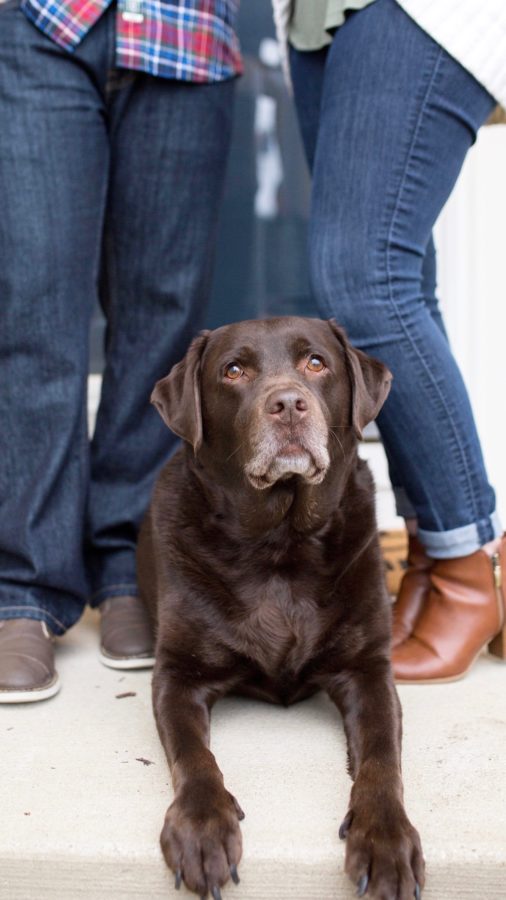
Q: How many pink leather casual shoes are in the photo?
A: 0